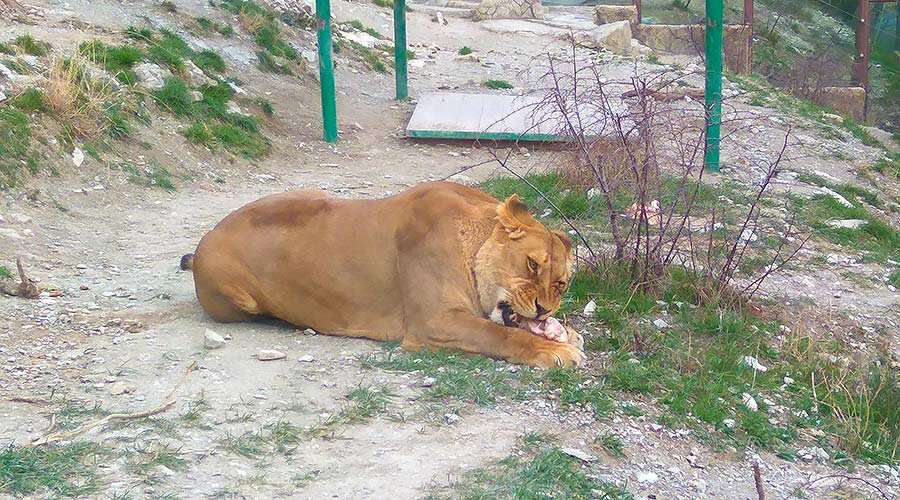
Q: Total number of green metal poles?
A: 3